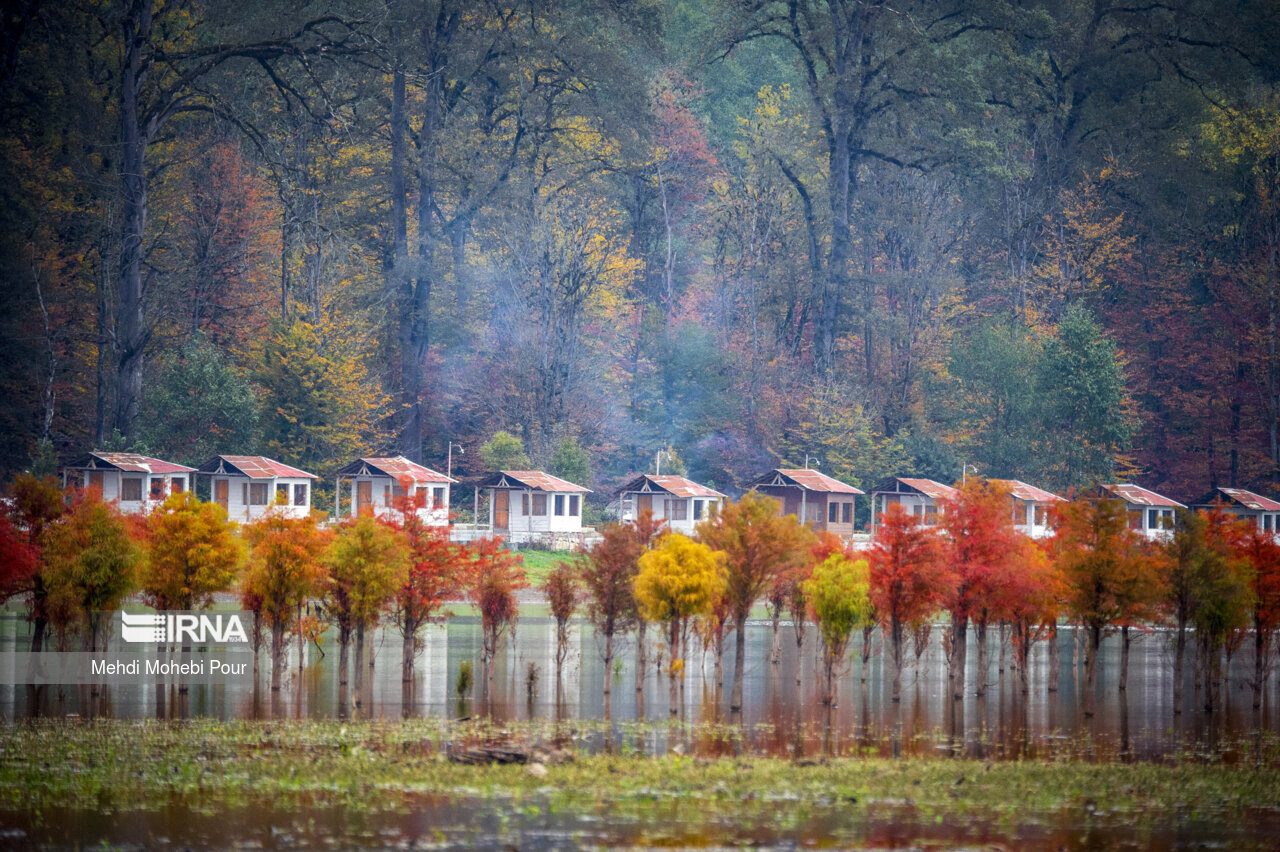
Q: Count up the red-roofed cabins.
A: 10